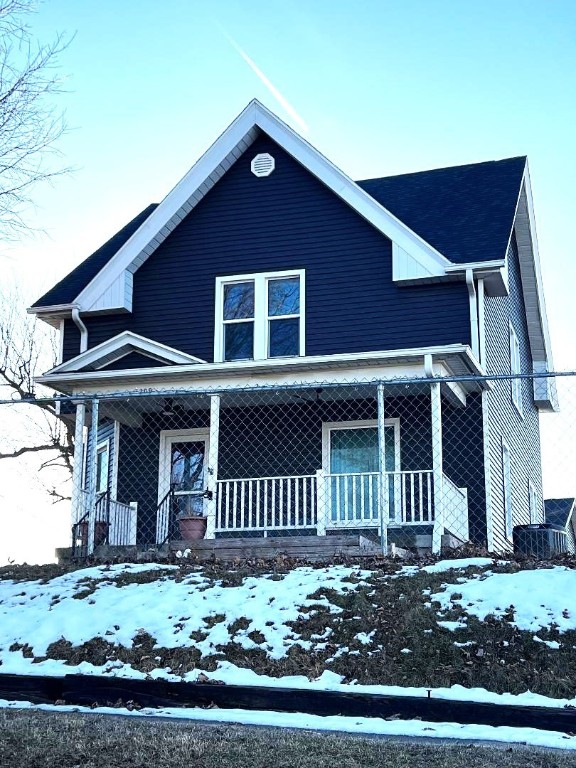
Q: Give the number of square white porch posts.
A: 3